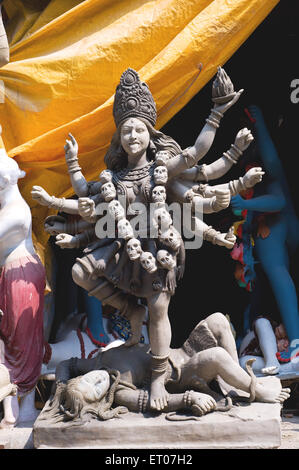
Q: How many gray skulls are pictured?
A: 12